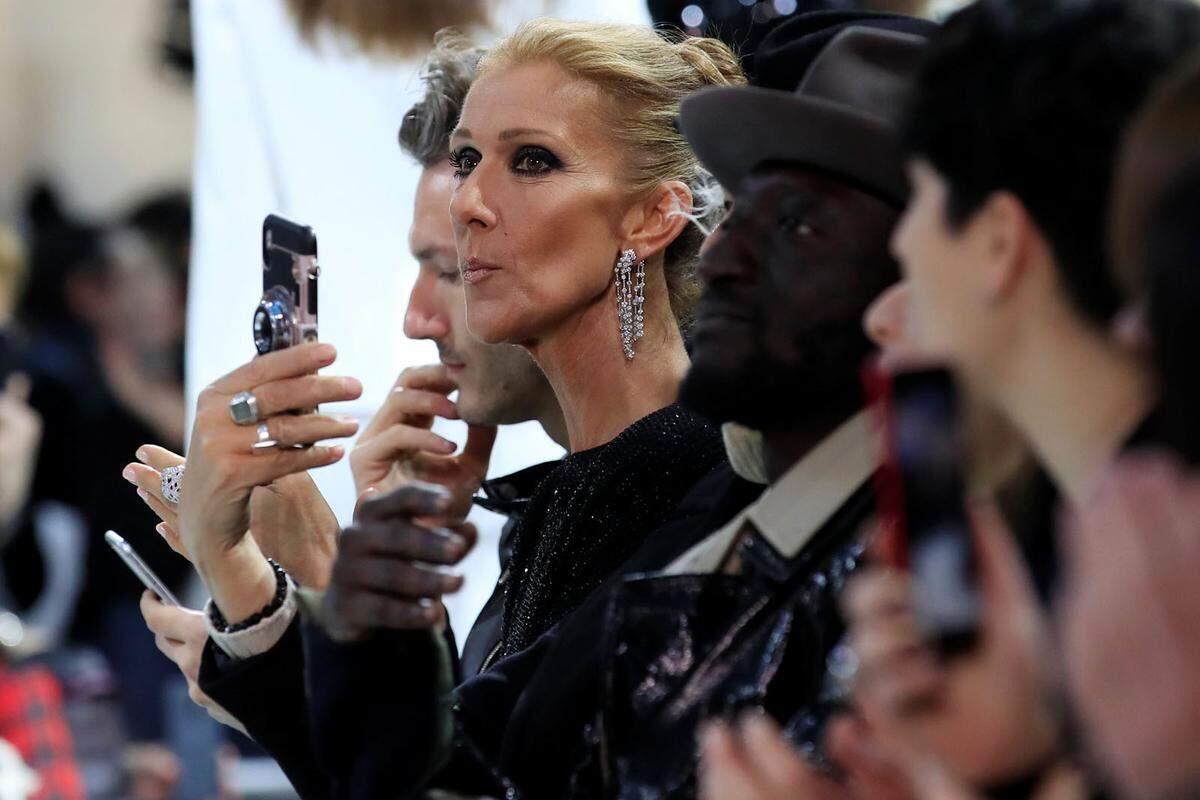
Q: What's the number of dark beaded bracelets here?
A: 1